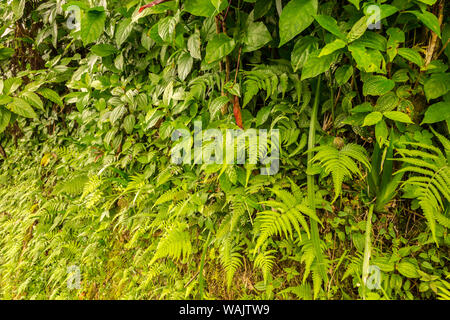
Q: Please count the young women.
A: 0